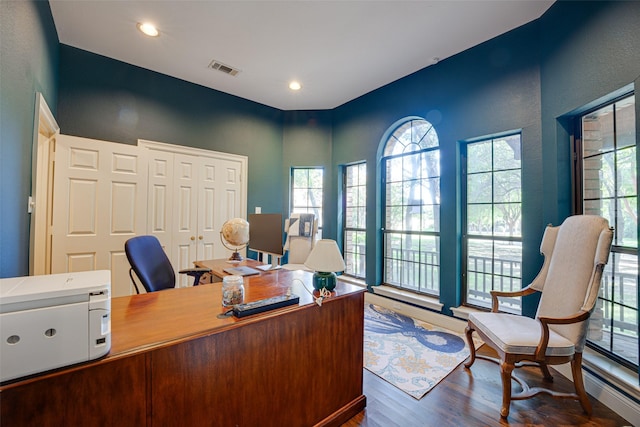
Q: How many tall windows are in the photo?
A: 5